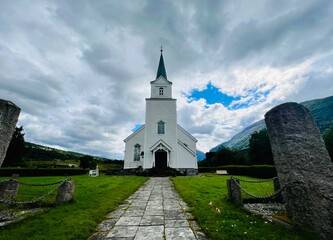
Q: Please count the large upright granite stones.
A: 2